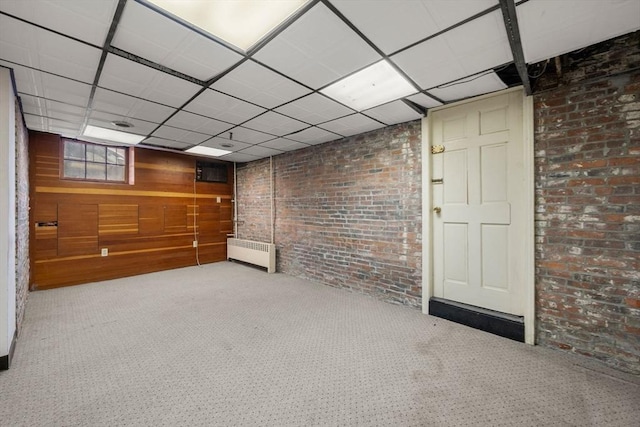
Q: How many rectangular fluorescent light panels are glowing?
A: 4